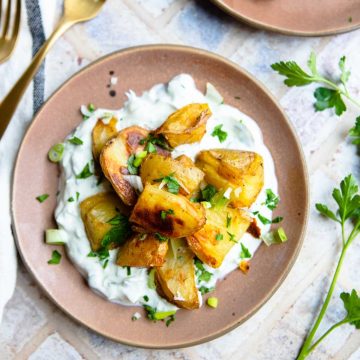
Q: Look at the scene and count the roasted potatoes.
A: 10